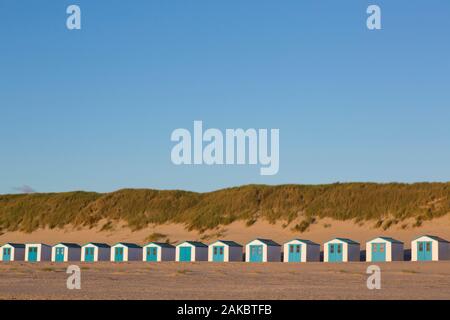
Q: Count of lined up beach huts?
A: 13